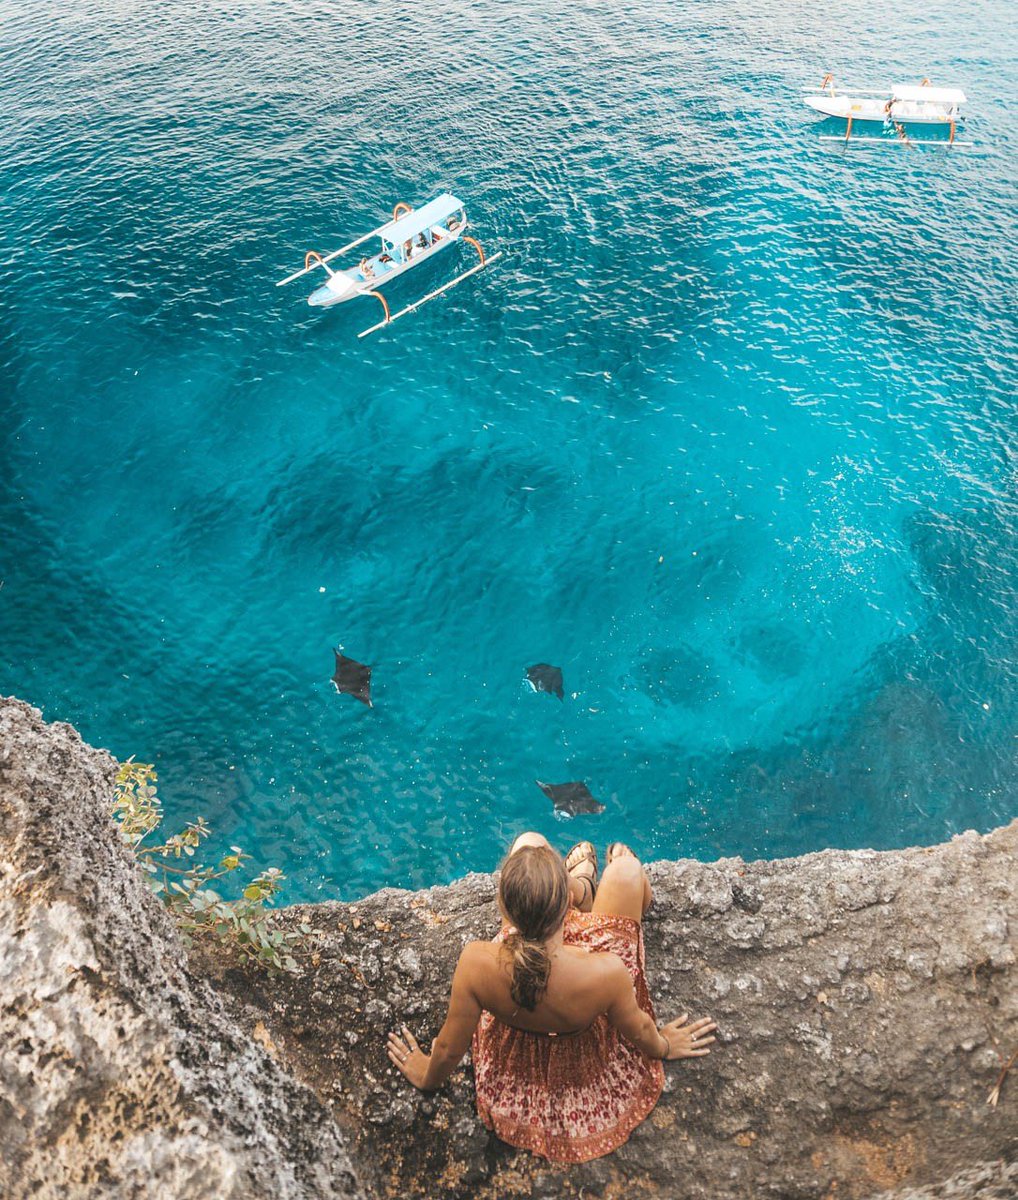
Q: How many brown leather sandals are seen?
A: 2